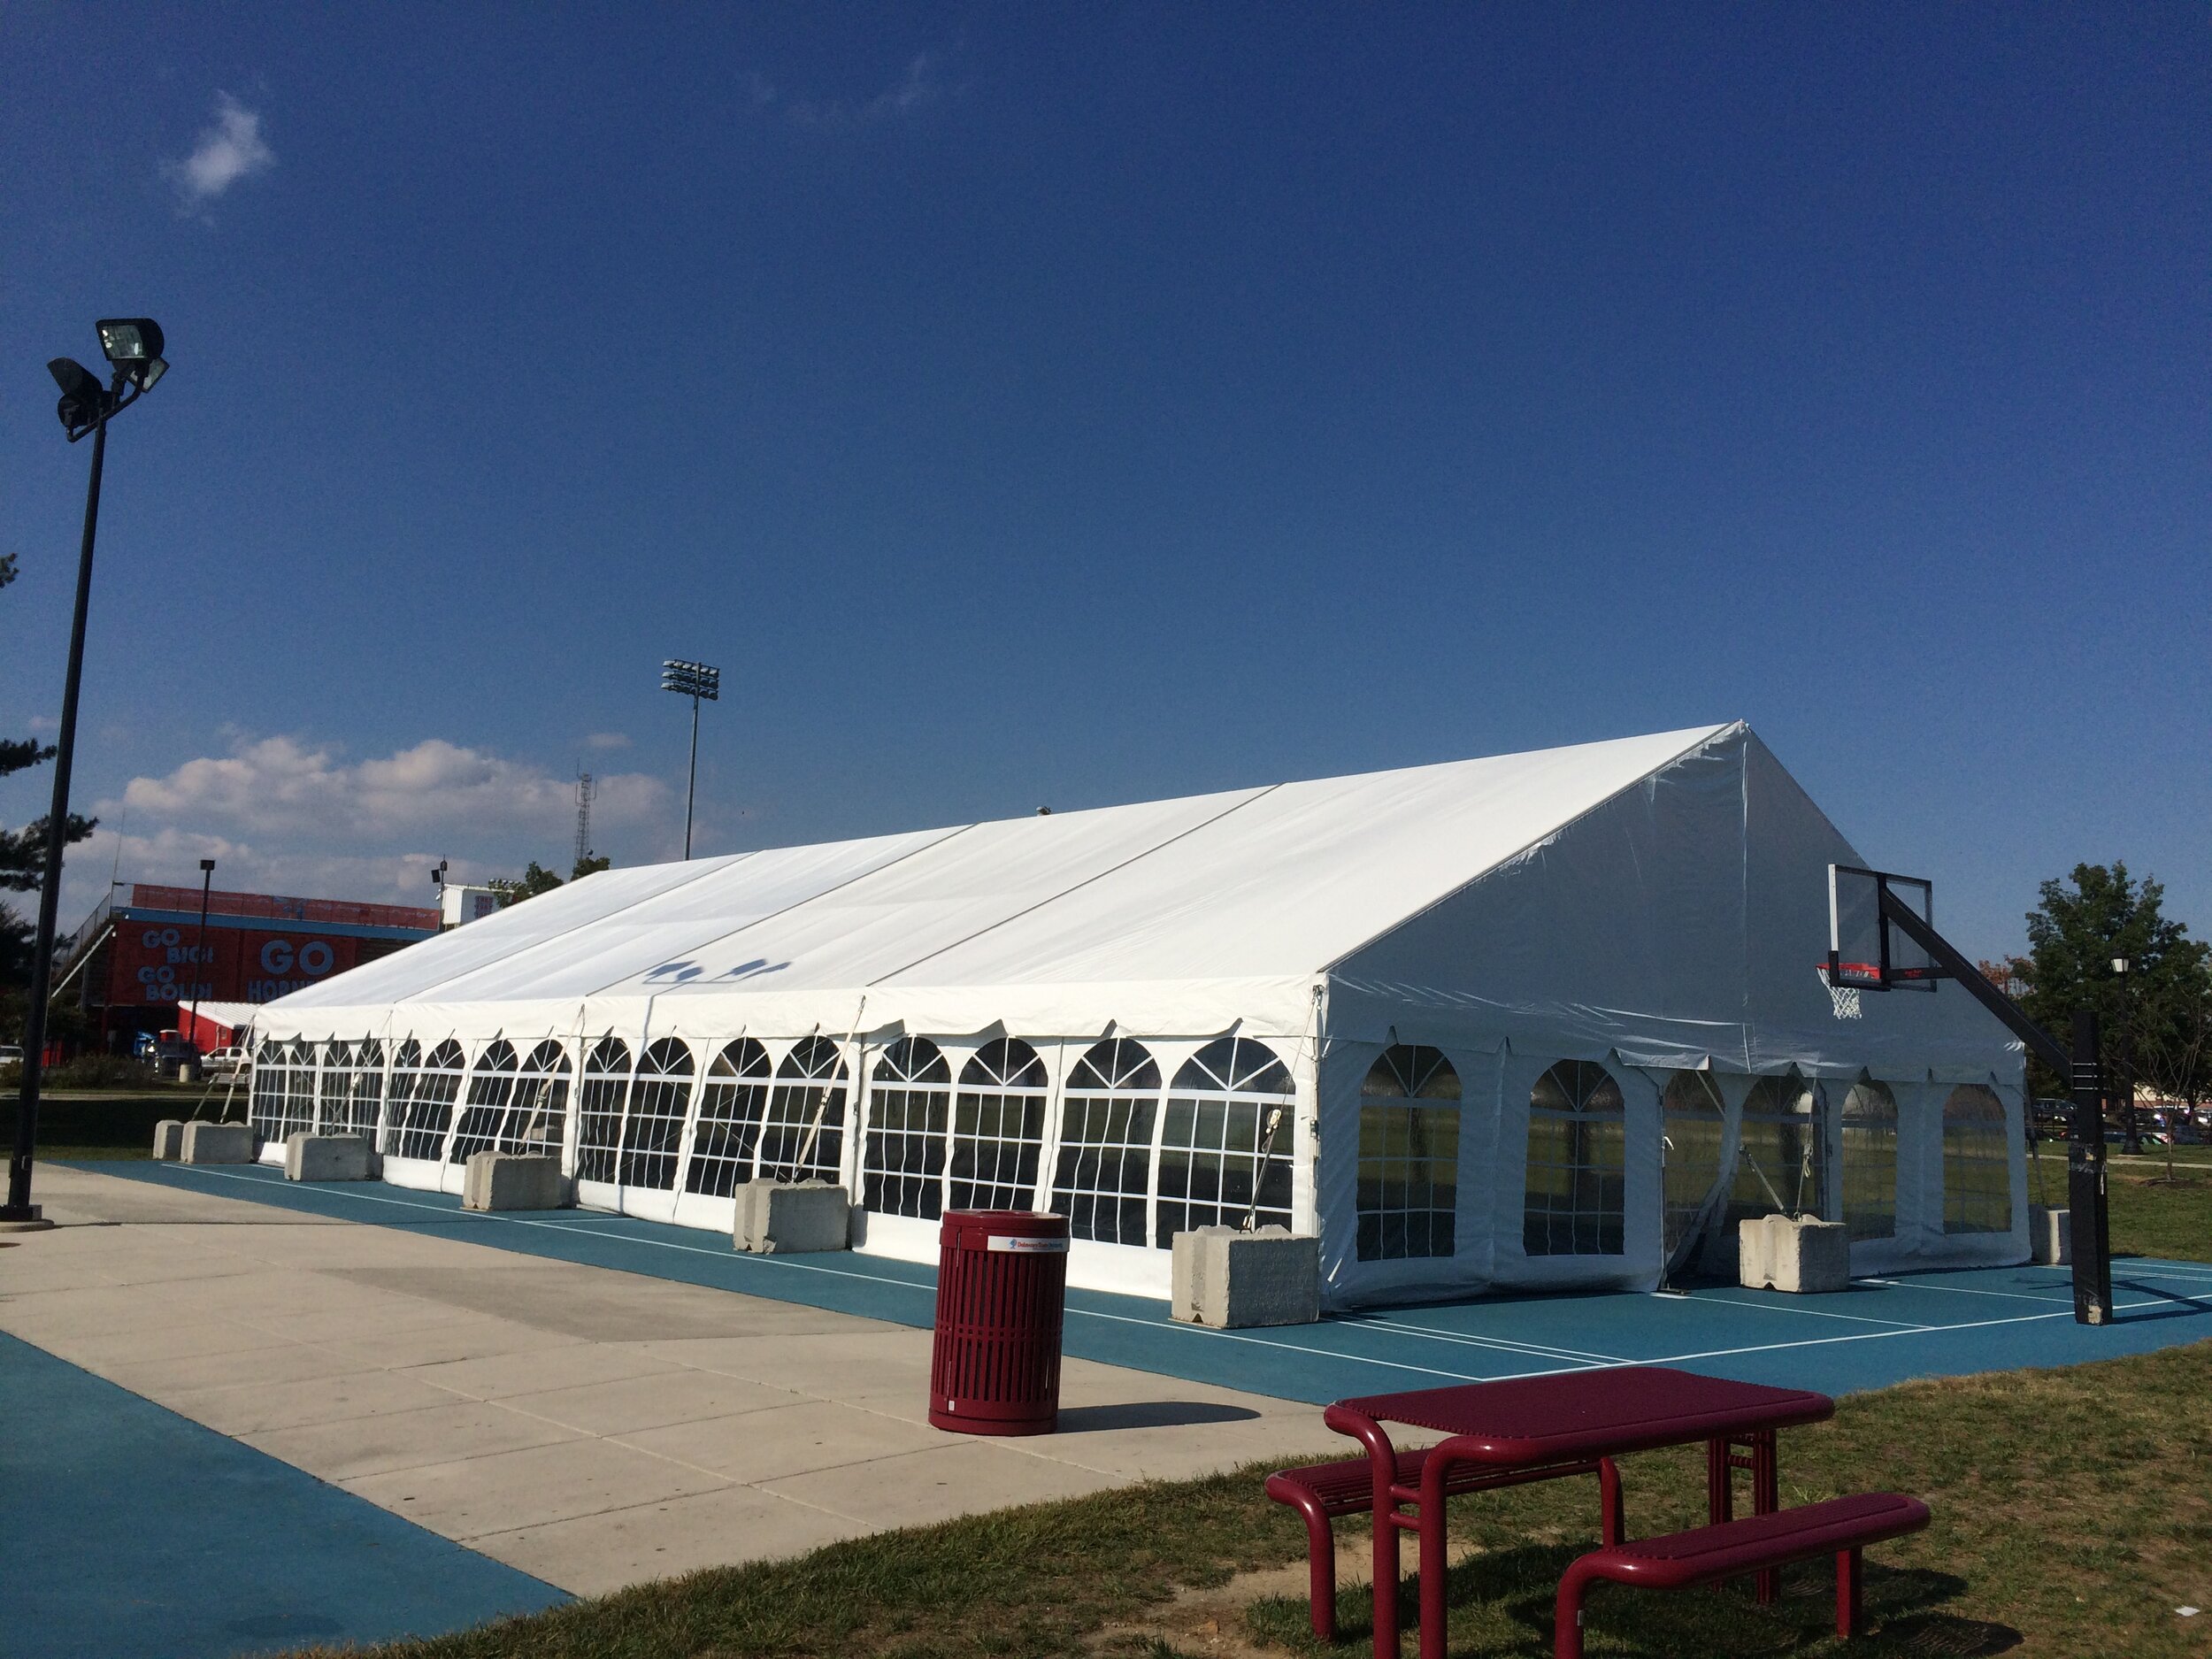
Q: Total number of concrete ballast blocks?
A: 8